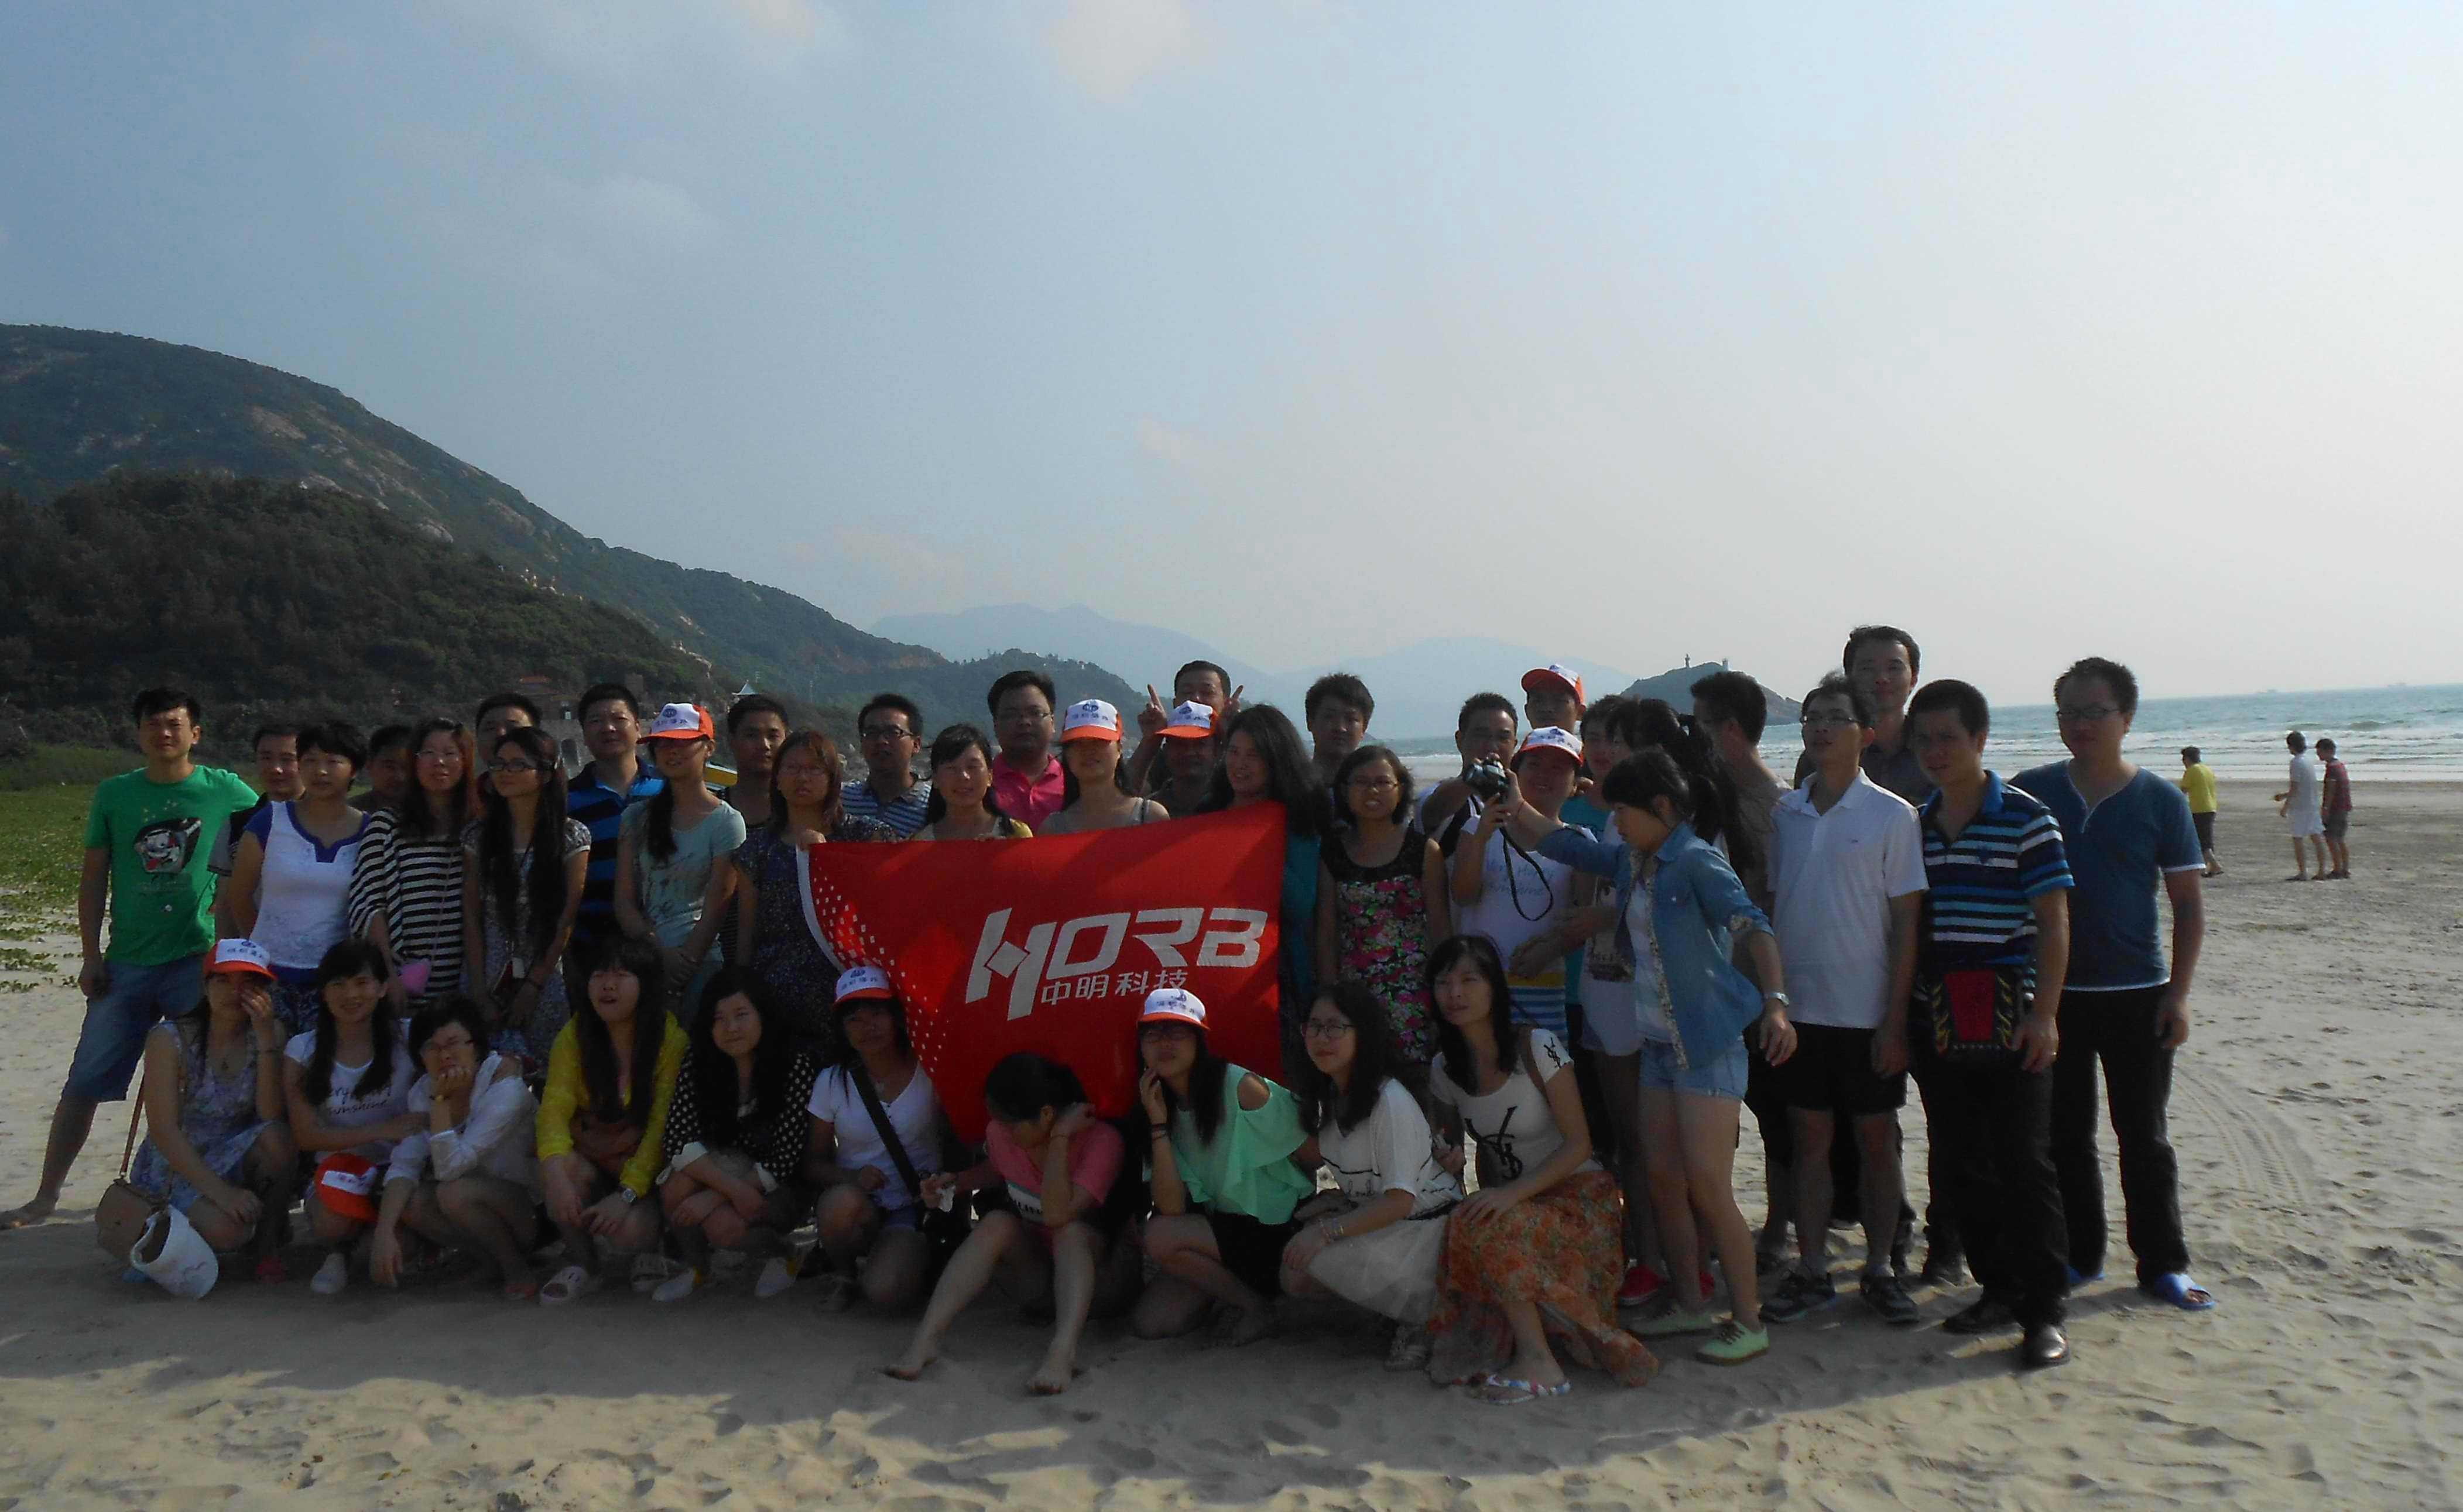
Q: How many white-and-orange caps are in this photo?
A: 9